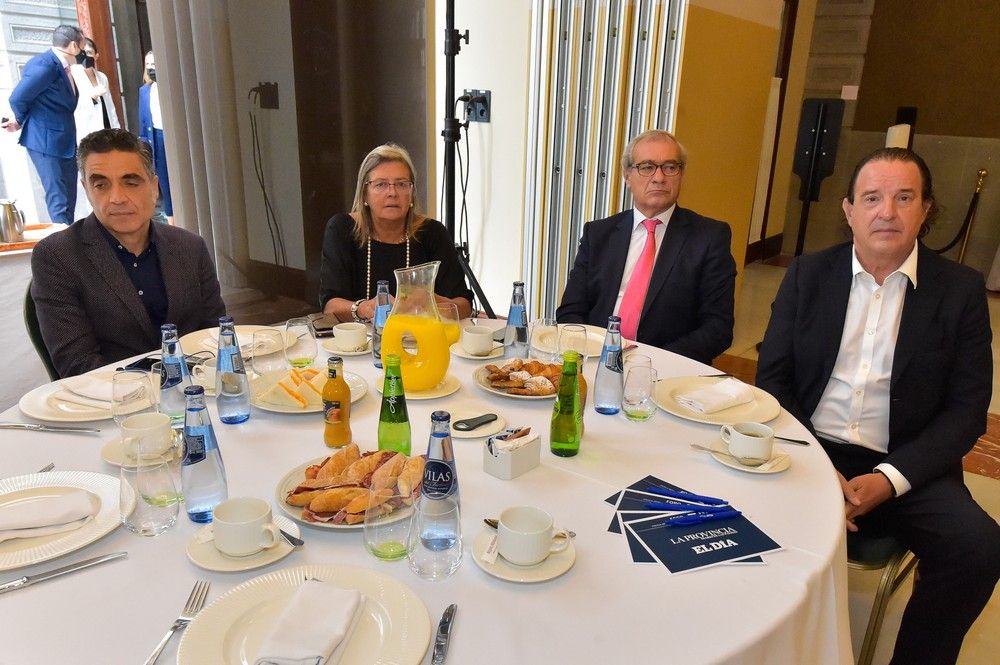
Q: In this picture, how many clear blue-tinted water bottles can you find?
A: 7